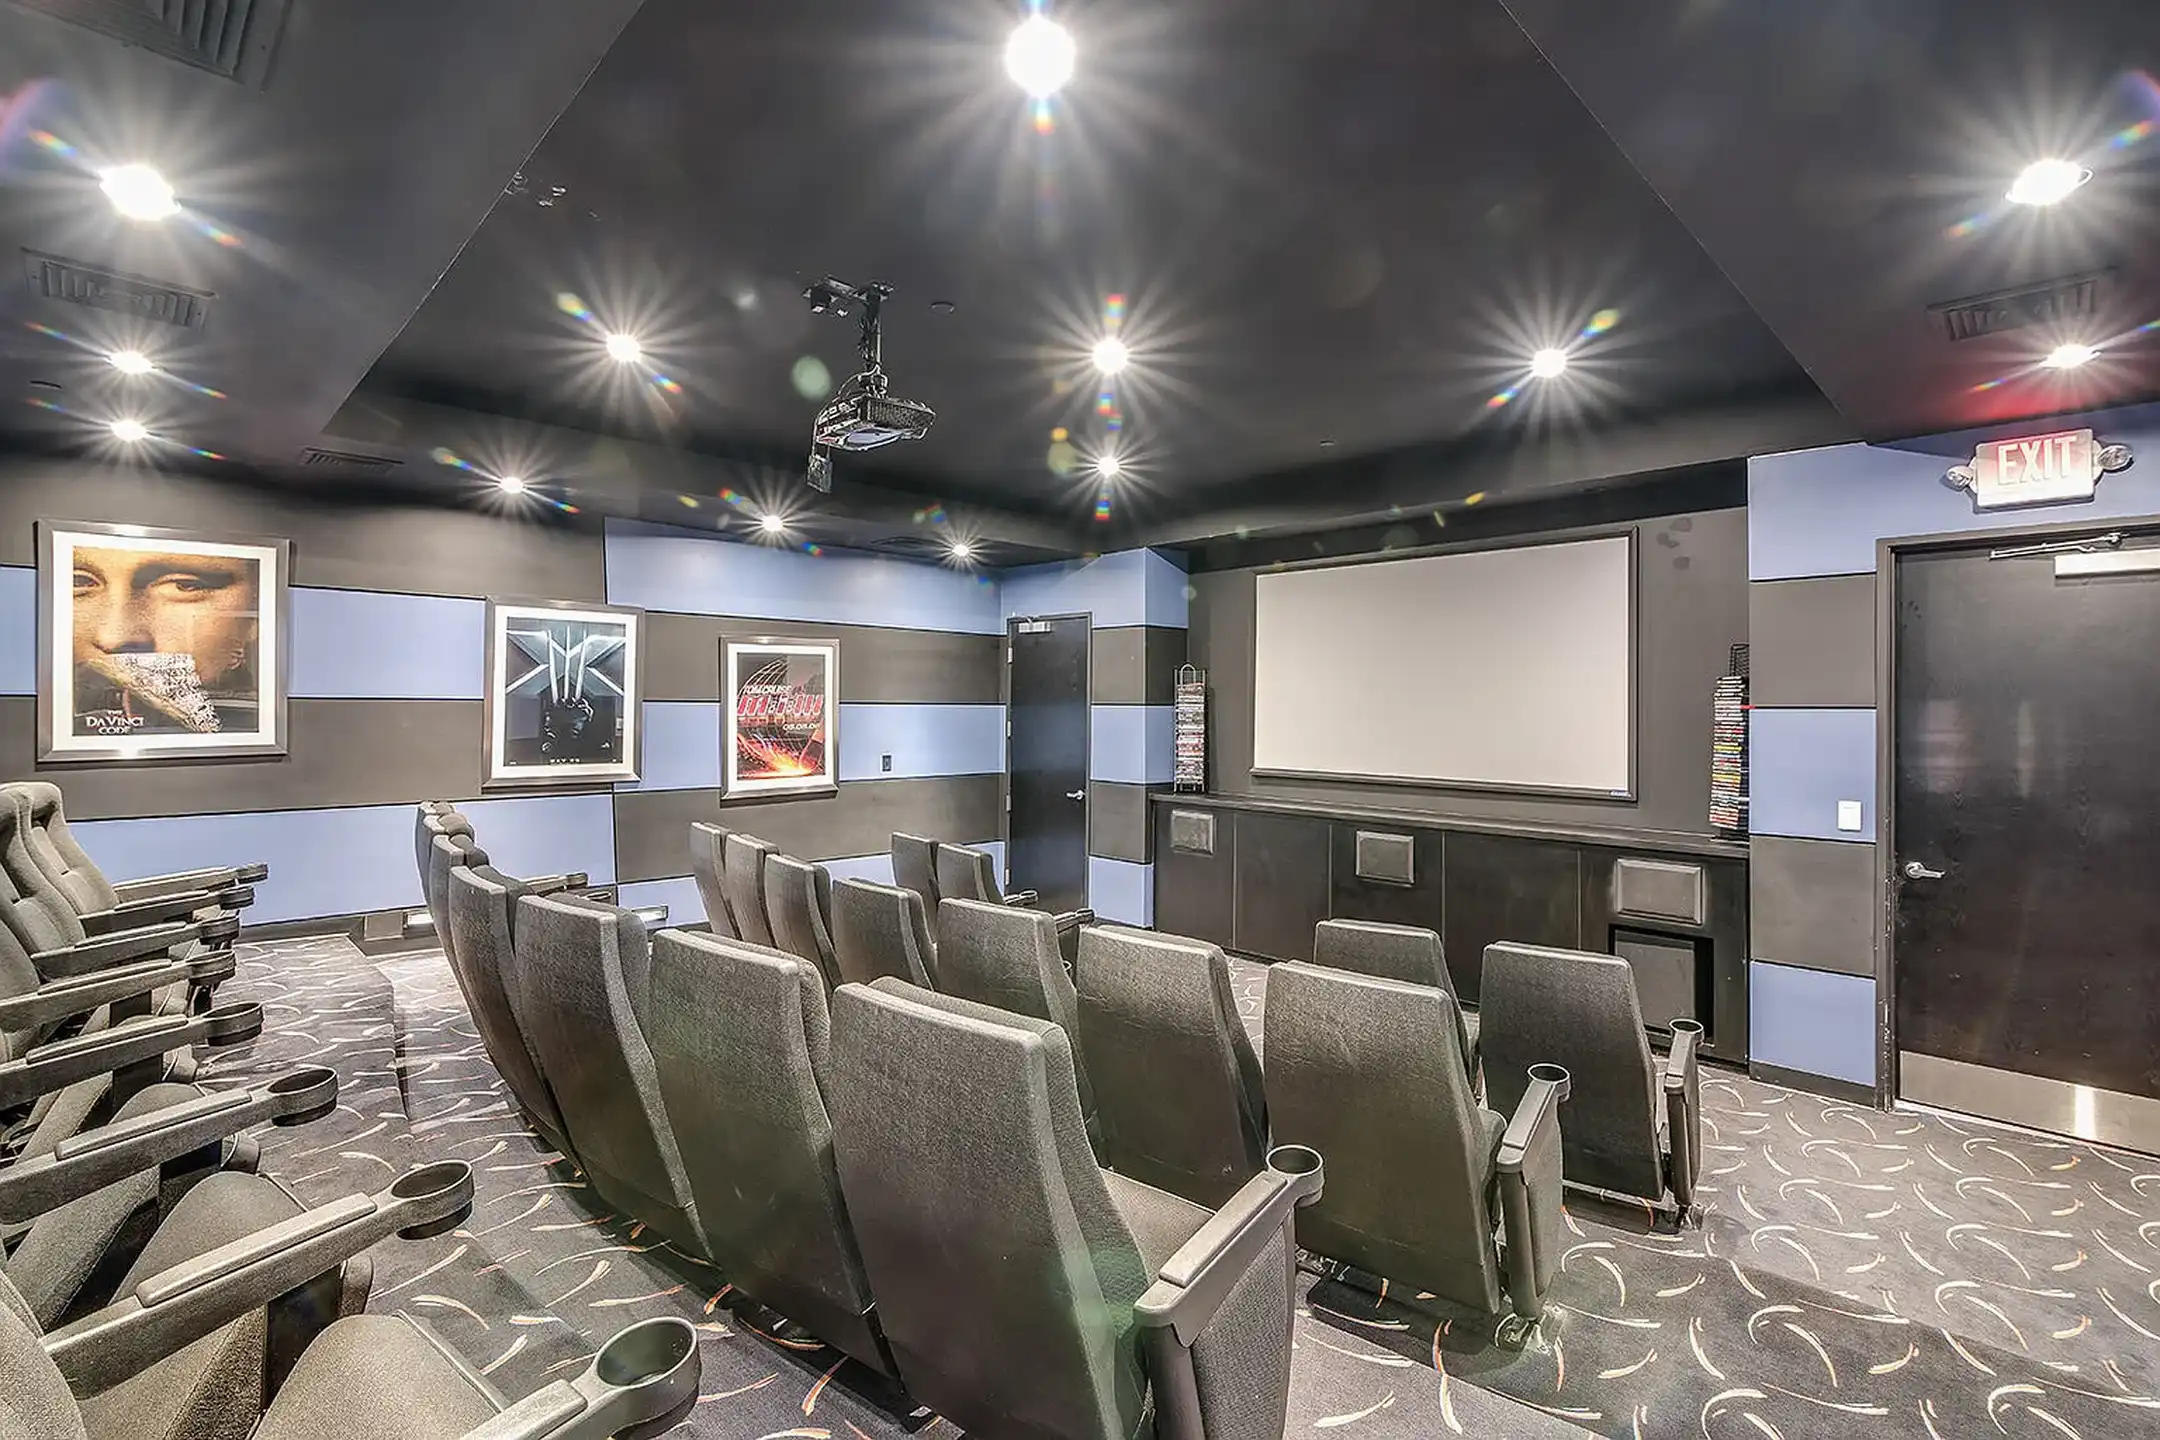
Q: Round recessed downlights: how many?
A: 13